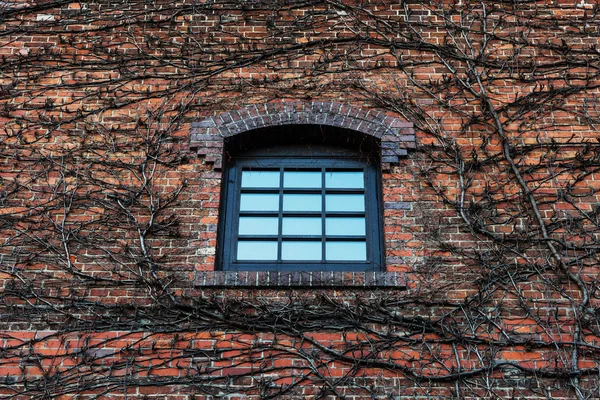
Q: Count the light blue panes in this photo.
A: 12